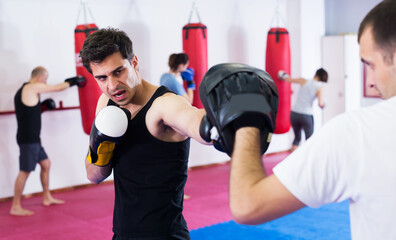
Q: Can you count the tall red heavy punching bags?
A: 3